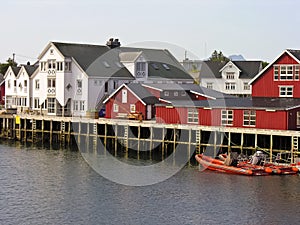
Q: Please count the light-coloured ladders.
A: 6